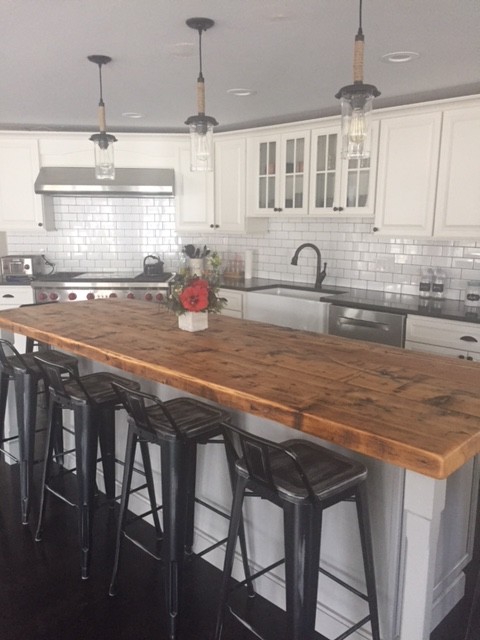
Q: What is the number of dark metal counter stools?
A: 4